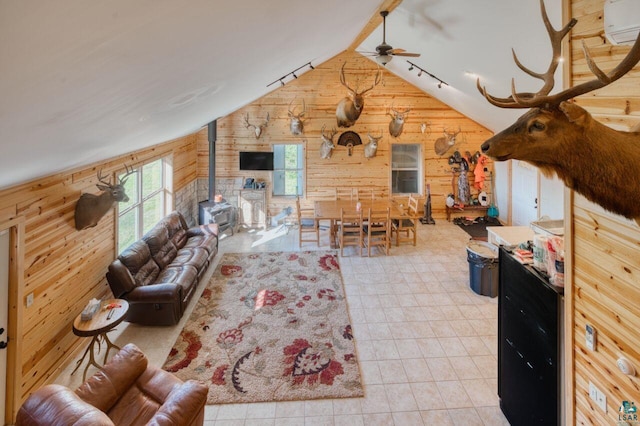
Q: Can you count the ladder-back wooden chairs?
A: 6